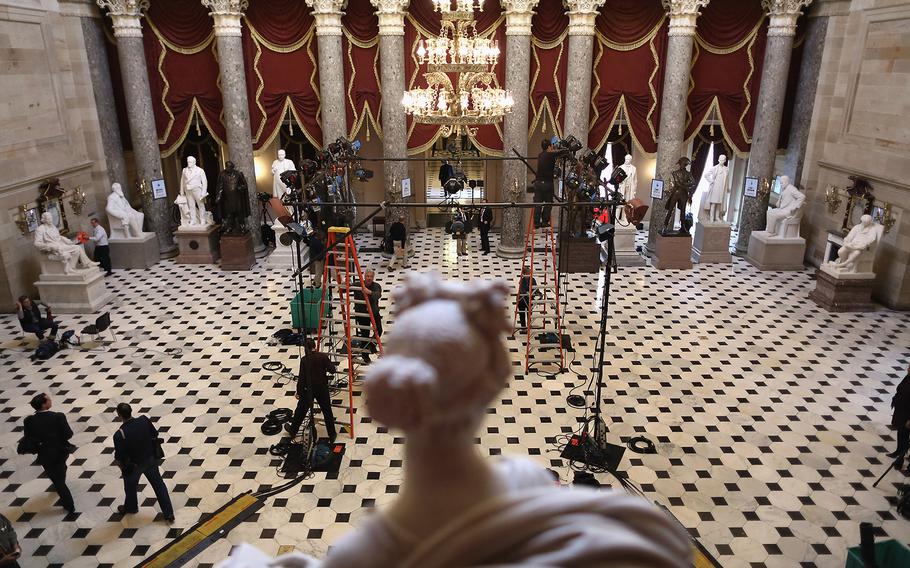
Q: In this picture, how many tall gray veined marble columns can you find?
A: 8